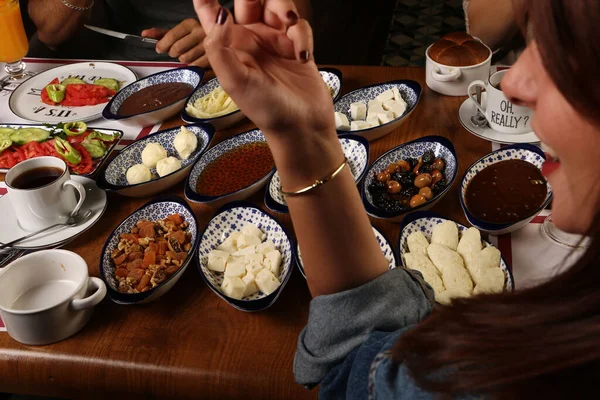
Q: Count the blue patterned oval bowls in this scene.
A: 13